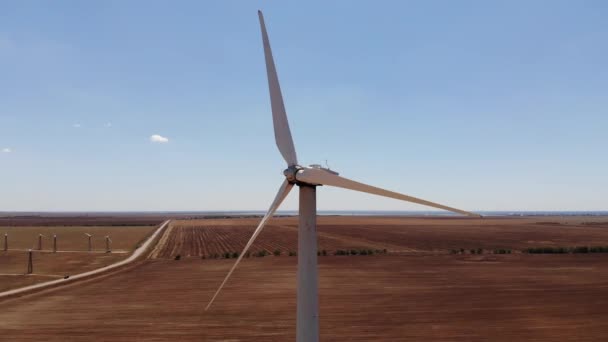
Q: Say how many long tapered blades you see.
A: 3